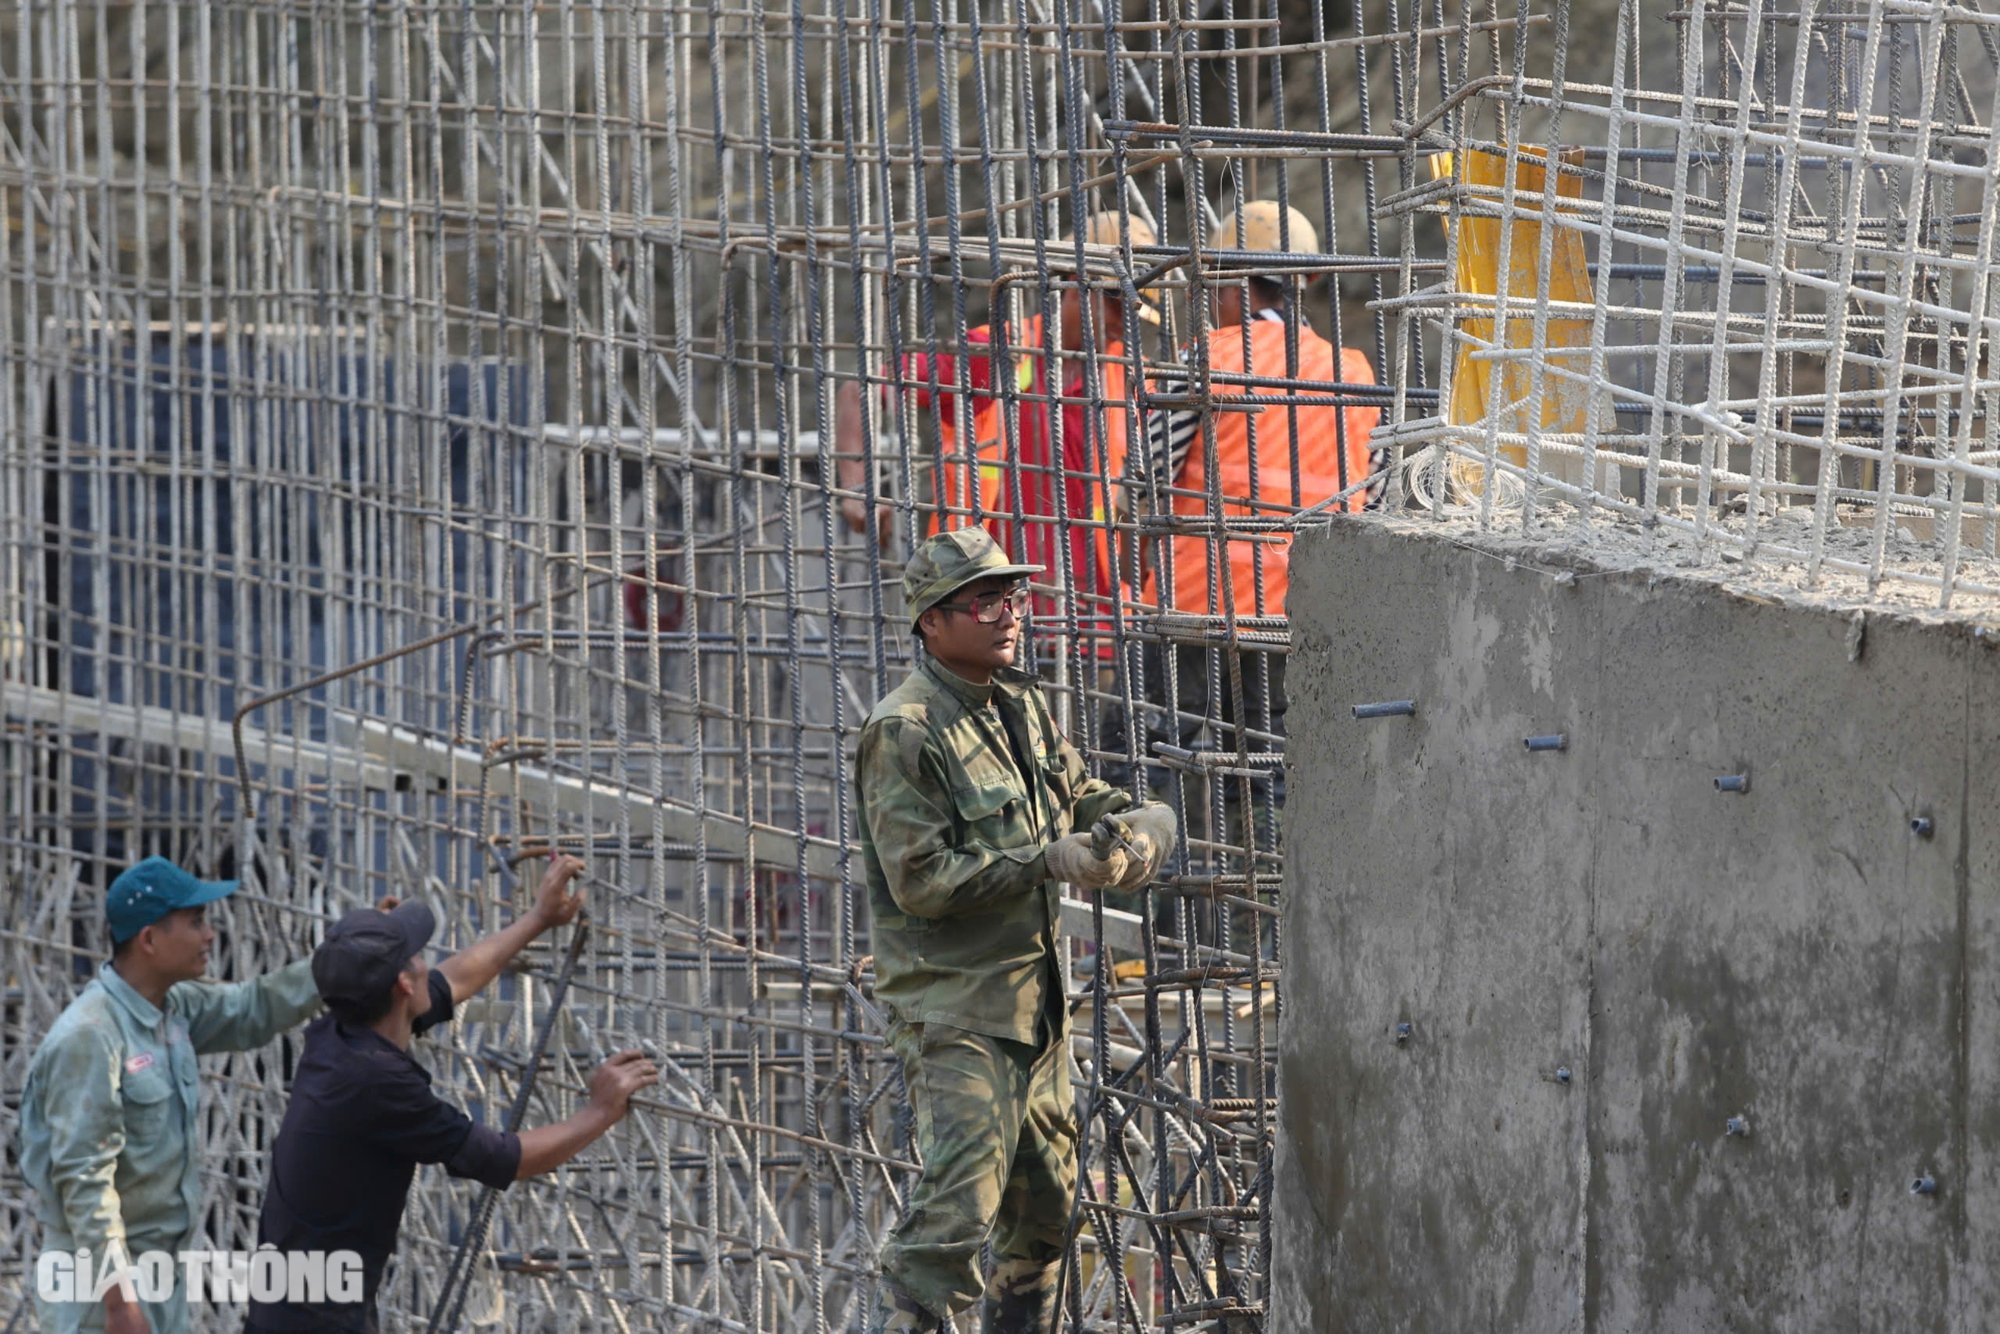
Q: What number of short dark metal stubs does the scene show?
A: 8